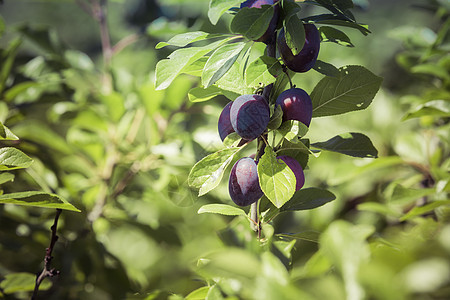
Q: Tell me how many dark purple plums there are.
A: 7